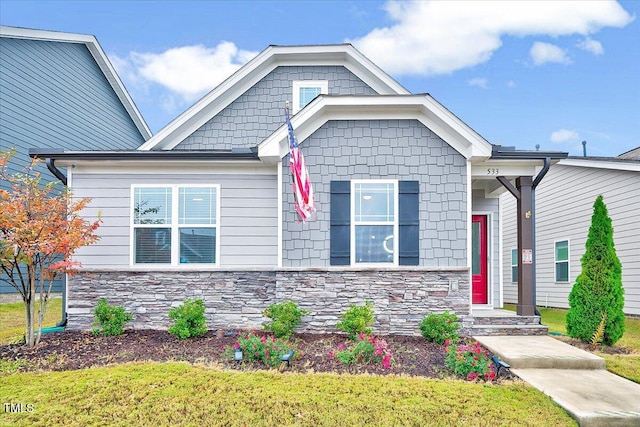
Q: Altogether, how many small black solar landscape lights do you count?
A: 3